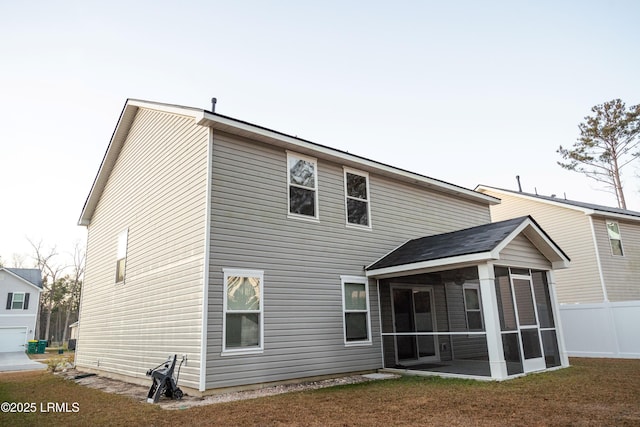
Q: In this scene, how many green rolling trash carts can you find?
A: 2